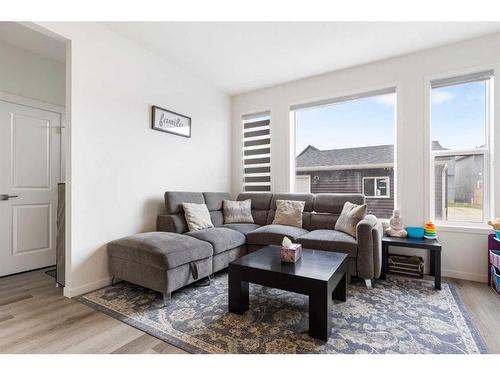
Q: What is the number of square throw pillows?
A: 4